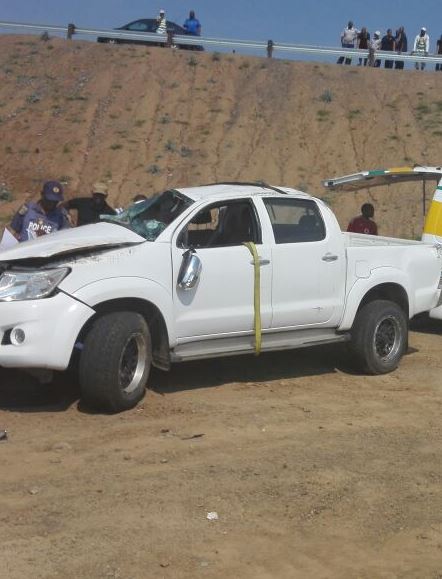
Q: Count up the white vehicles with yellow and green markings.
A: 1